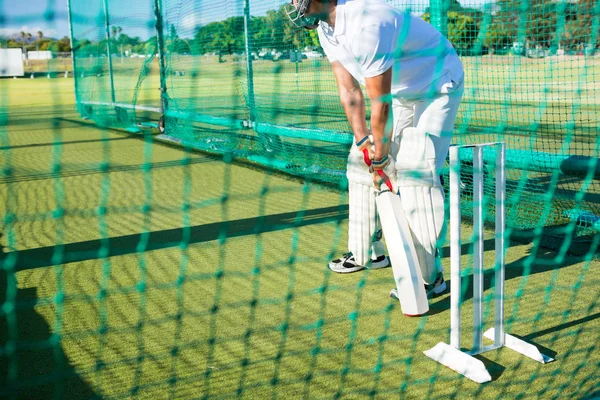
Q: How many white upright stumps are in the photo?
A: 3